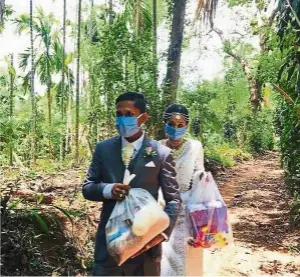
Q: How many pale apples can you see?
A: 0